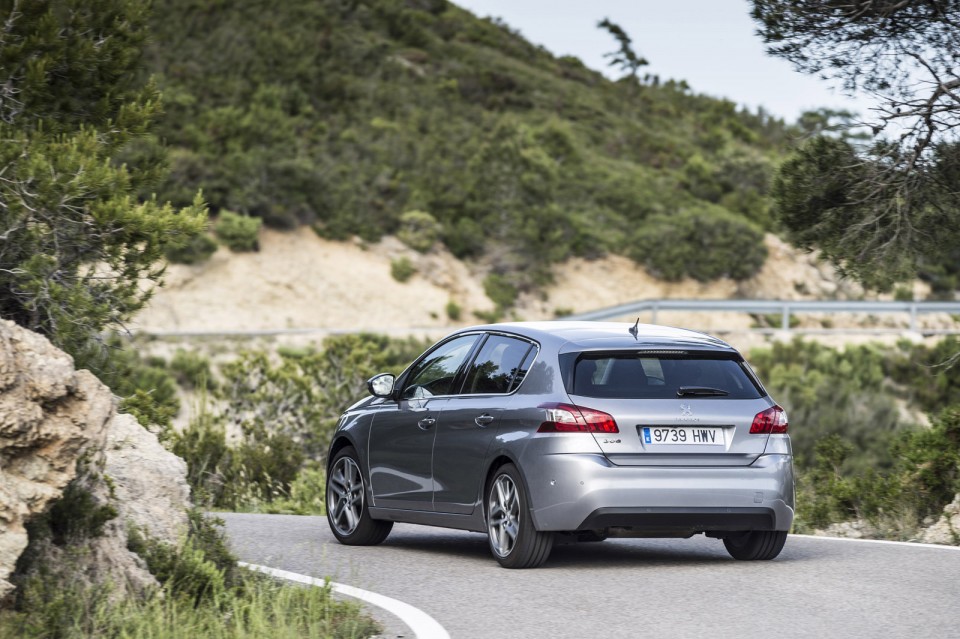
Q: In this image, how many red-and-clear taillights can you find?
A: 2